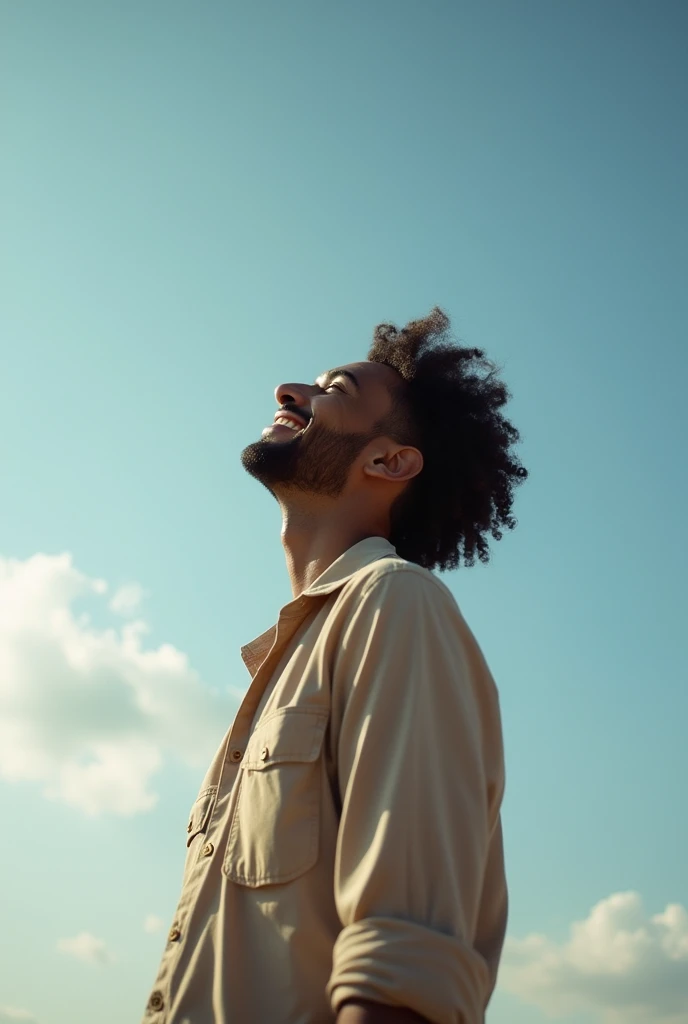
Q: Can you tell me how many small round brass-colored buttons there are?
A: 6